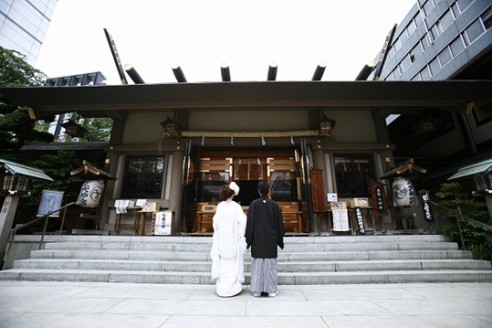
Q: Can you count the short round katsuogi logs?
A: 6